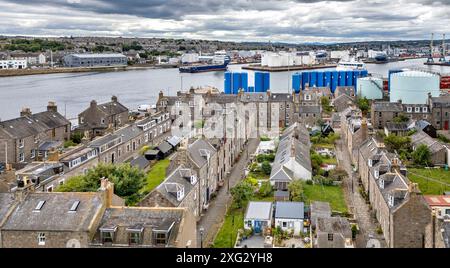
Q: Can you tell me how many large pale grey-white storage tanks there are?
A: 2